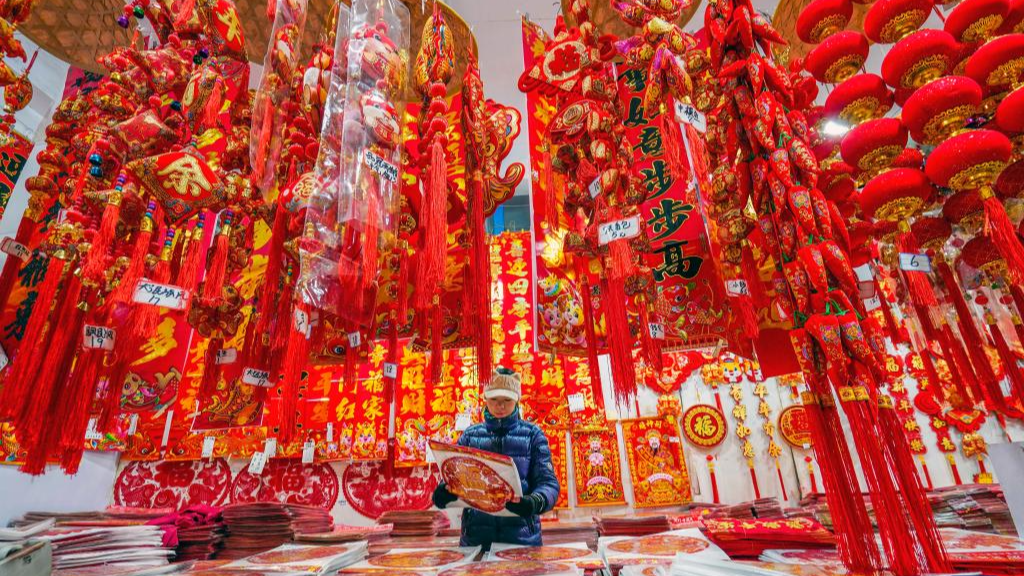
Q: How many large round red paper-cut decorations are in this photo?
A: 3